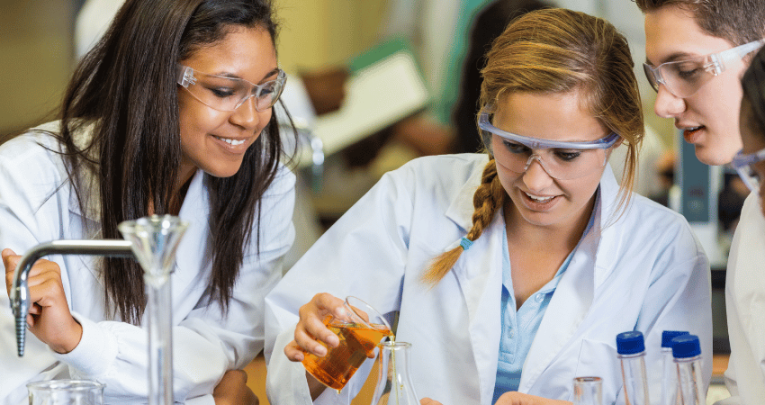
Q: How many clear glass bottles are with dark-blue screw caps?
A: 3